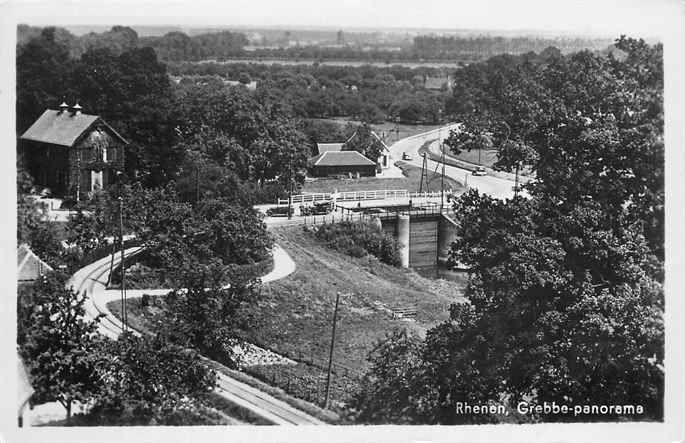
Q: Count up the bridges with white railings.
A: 1